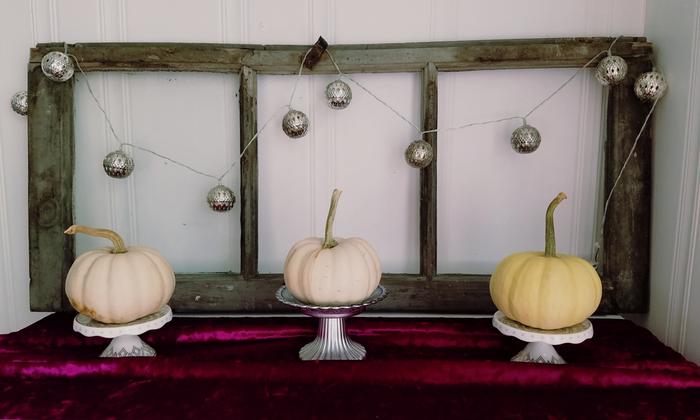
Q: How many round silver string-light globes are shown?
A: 10